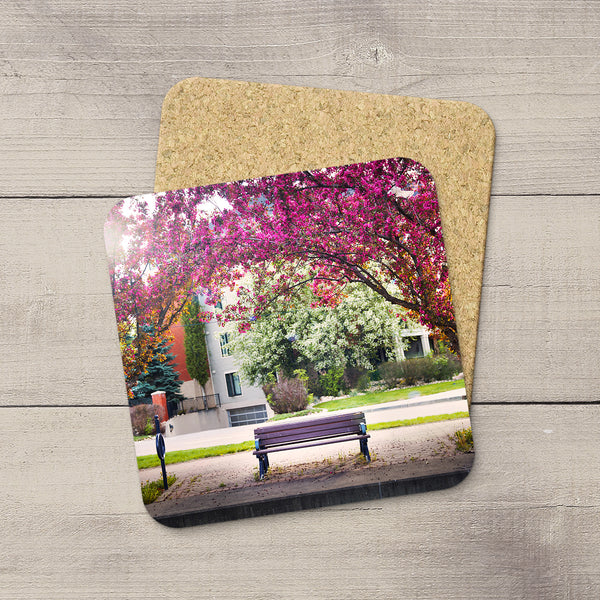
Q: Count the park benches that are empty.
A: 1